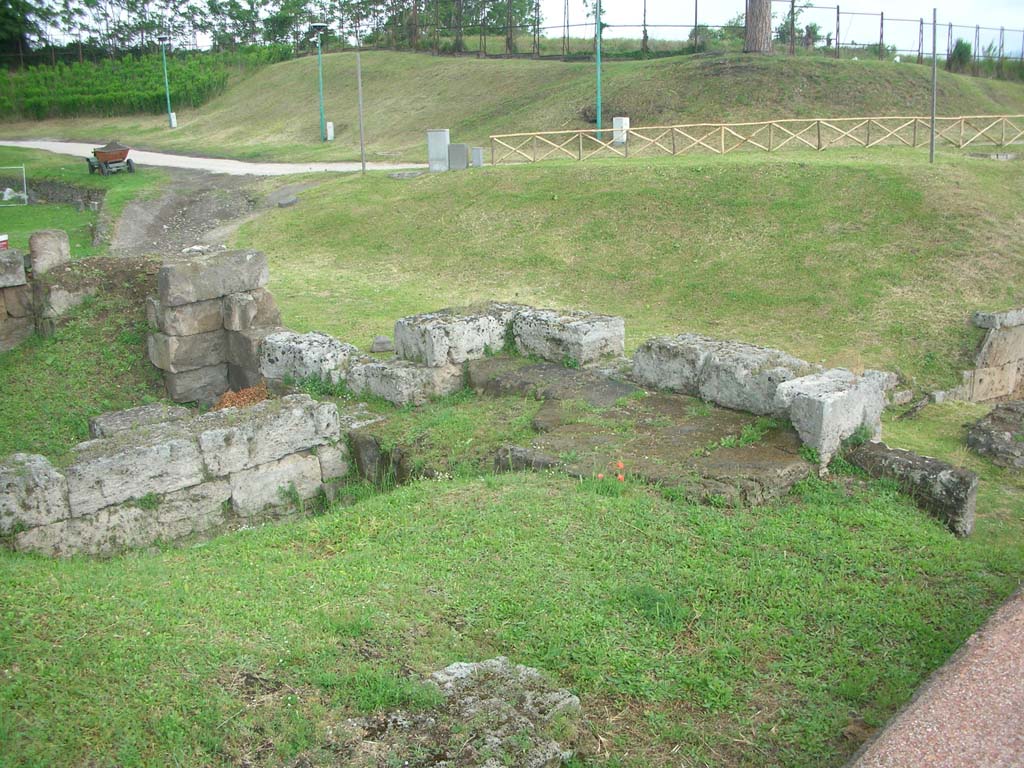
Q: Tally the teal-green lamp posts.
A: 3